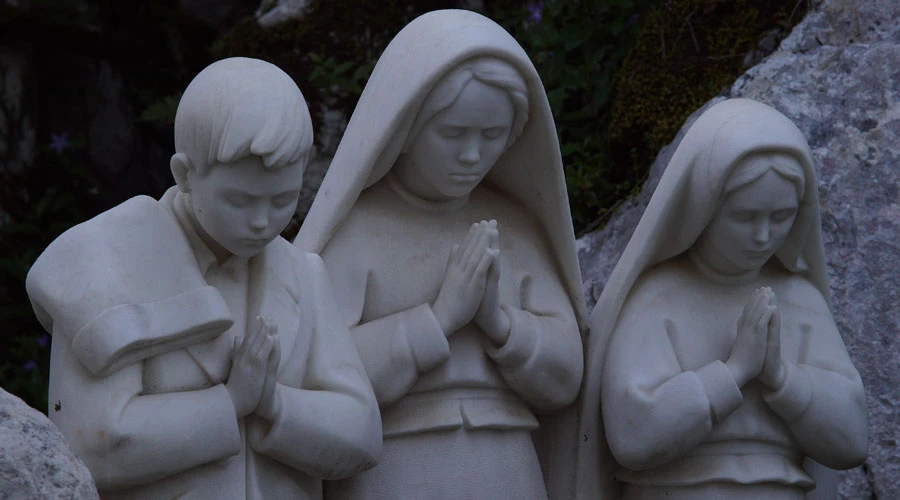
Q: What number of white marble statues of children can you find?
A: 3